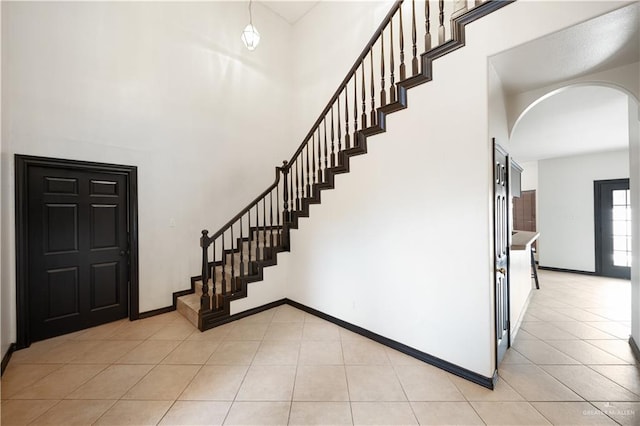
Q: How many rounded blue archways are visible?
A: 0